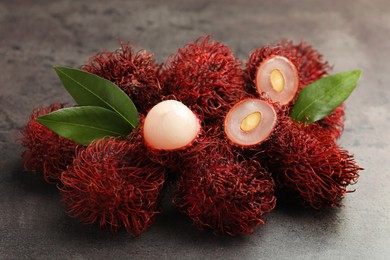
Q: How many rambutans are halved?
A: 2